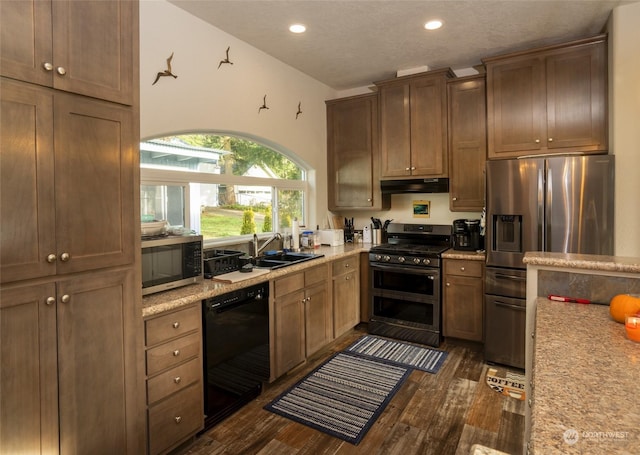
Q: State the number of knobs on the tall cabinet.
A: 6